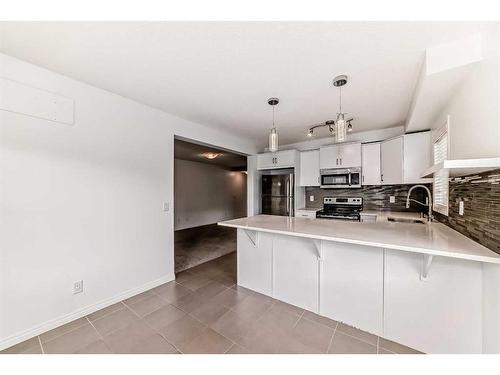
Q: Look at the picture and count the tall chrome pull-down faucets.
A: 1